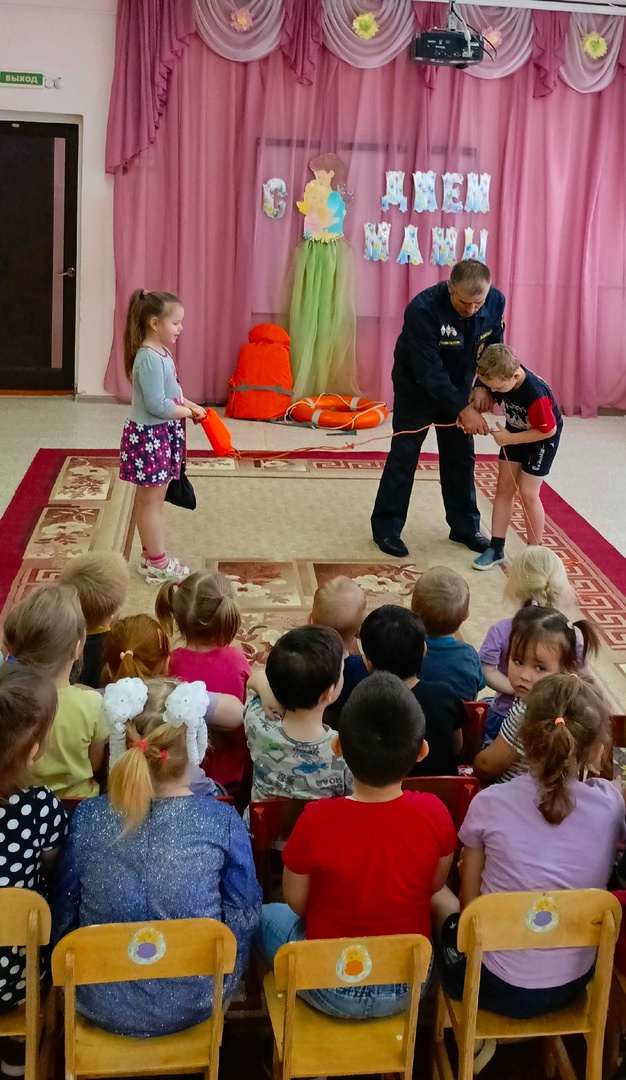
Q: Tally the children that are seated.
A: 14